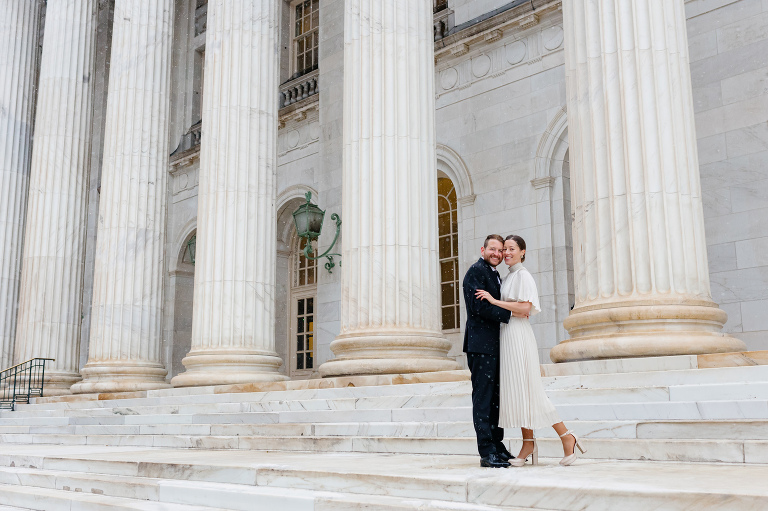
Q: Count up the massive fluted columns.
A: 6